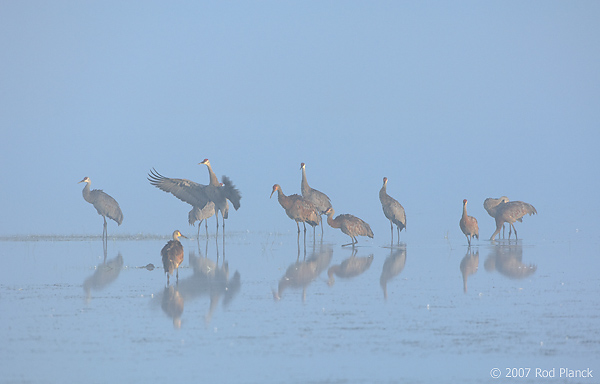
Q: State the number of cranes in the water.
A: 11